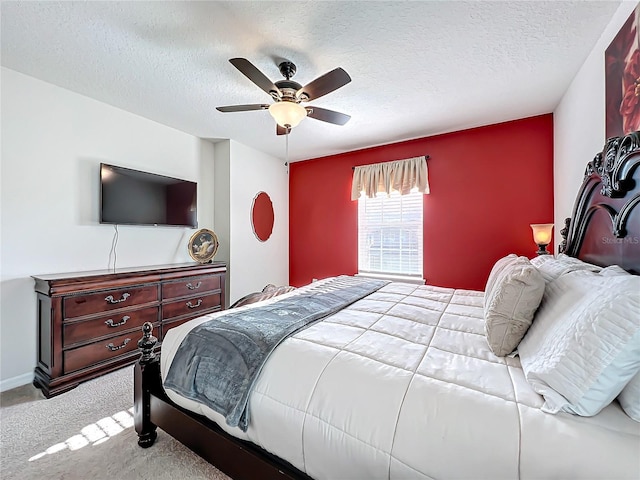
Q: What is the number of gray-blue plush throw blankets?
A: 1